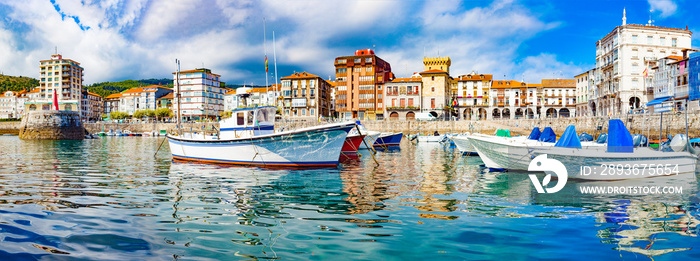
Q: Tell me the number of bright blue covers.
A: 4